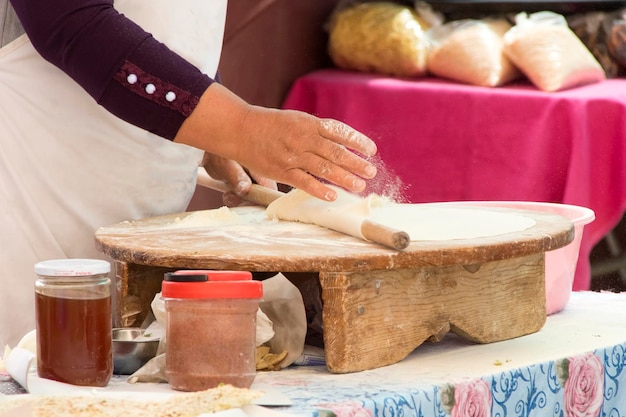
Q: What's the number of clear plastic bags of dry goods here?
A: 3